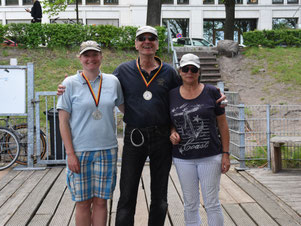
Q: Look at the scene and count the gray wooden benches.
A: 1